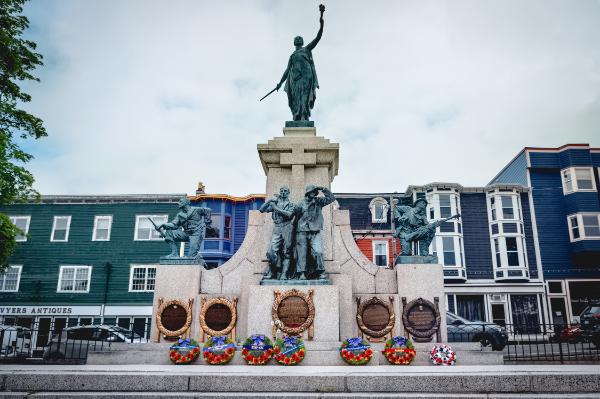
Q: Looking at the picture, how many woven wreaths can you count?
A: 7